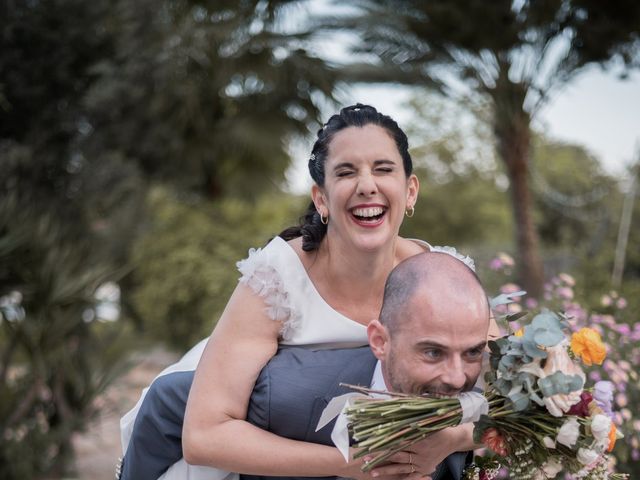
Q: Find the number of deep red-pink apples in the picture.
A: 0